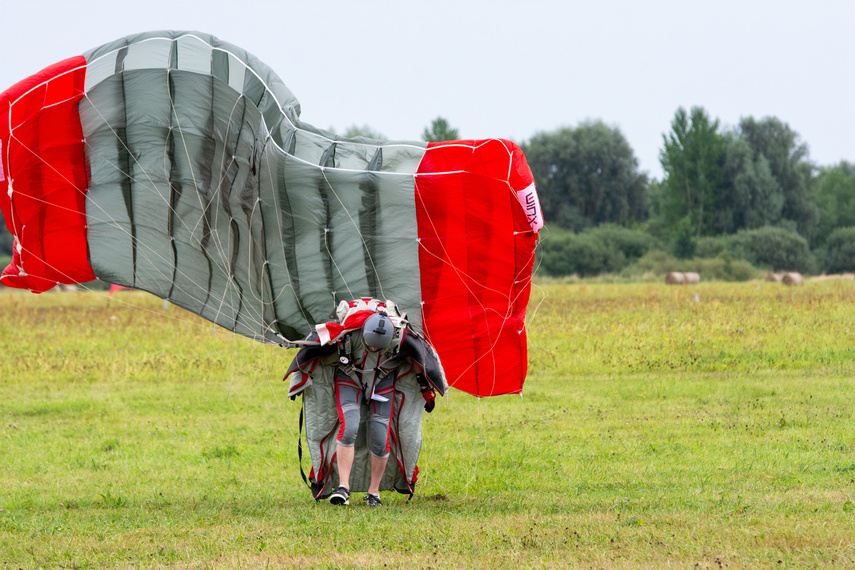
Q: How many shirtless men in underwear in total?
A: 0